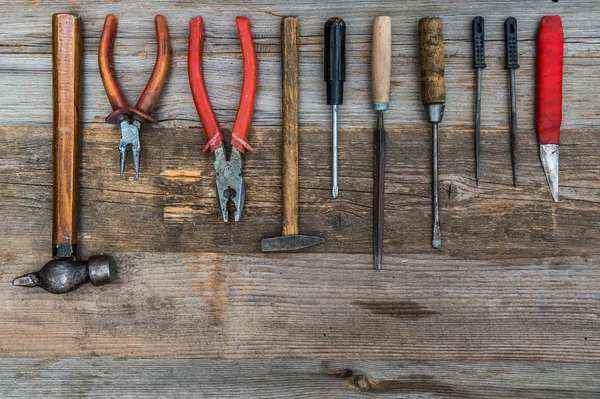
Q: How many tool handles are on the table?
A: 12